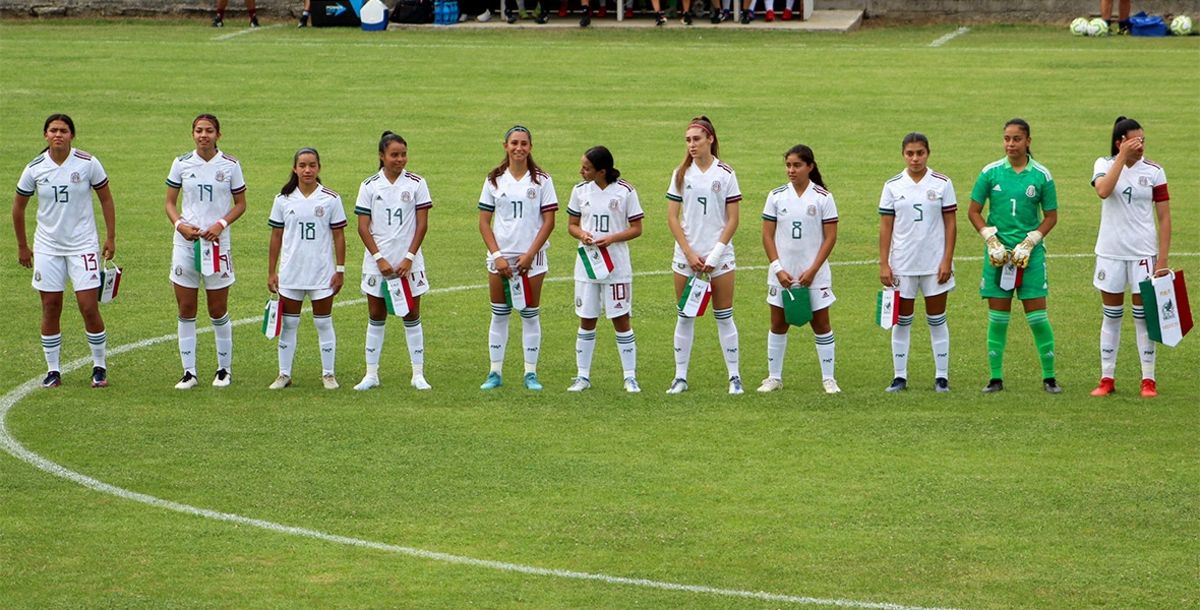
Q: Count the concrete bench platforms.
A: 1